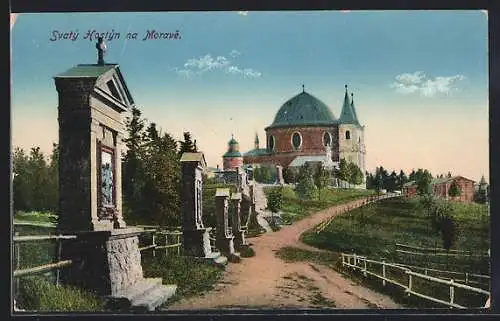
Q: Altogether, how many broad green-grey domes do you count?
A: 1